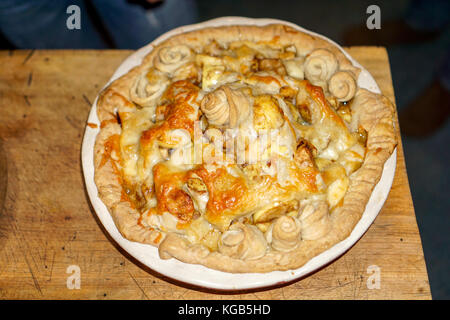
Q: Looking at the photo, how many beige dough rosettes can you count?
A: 8